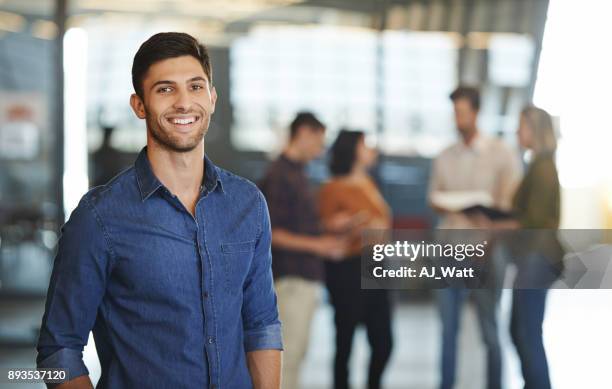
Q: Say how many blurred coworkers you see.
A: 4